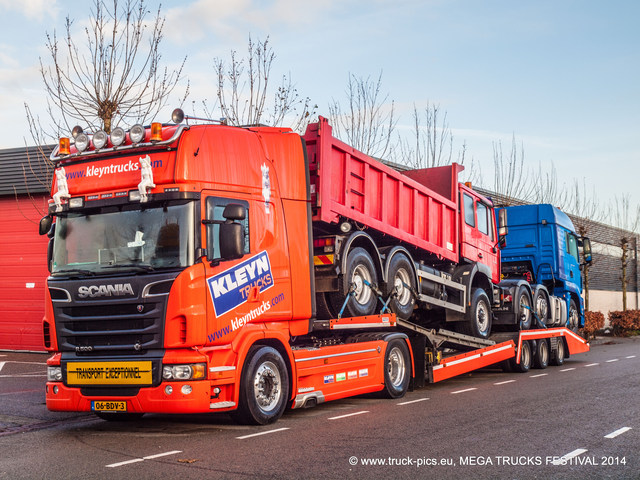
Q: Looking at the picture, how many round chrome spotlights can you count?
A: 4